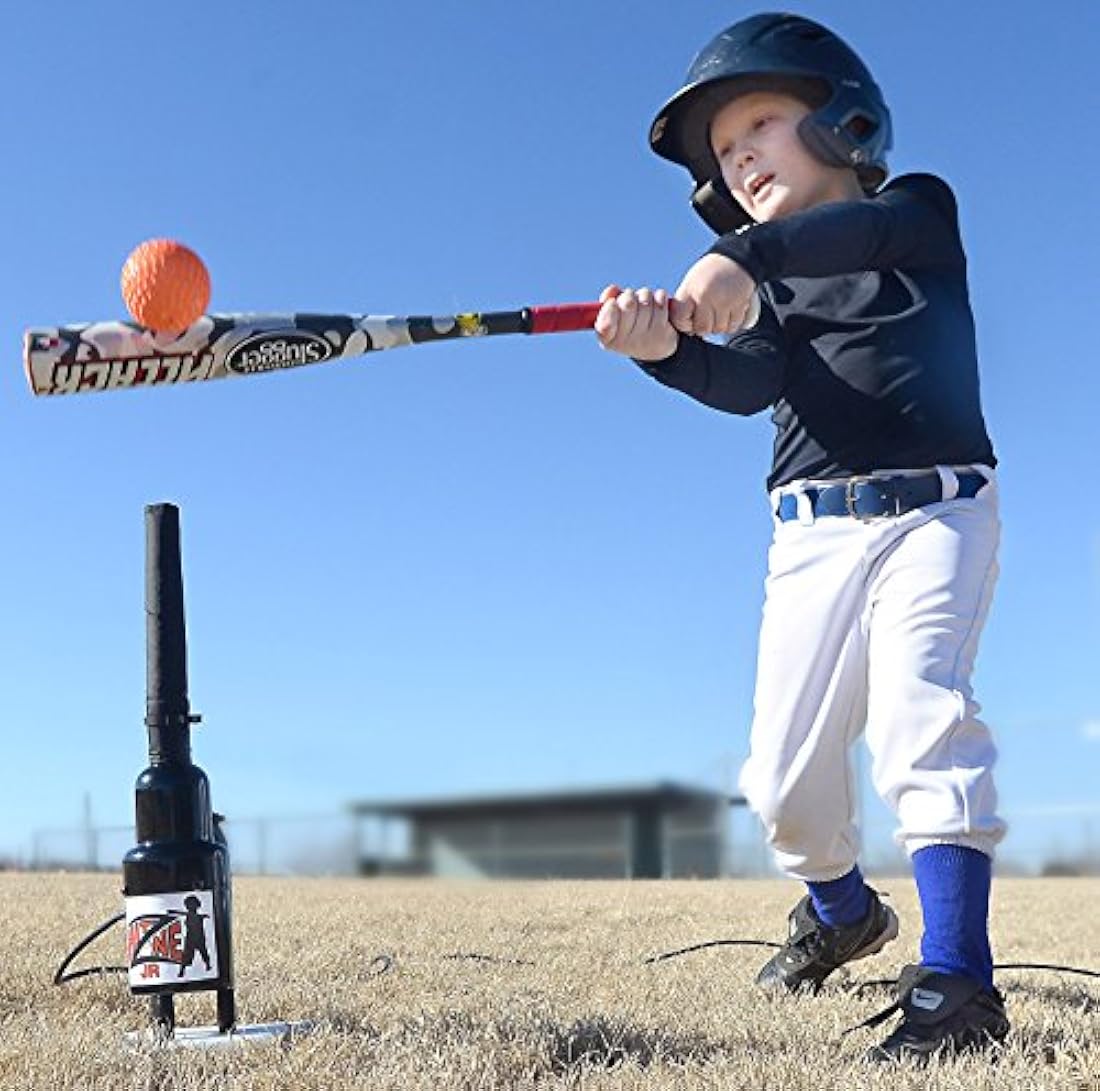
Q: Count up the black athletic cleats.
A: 2